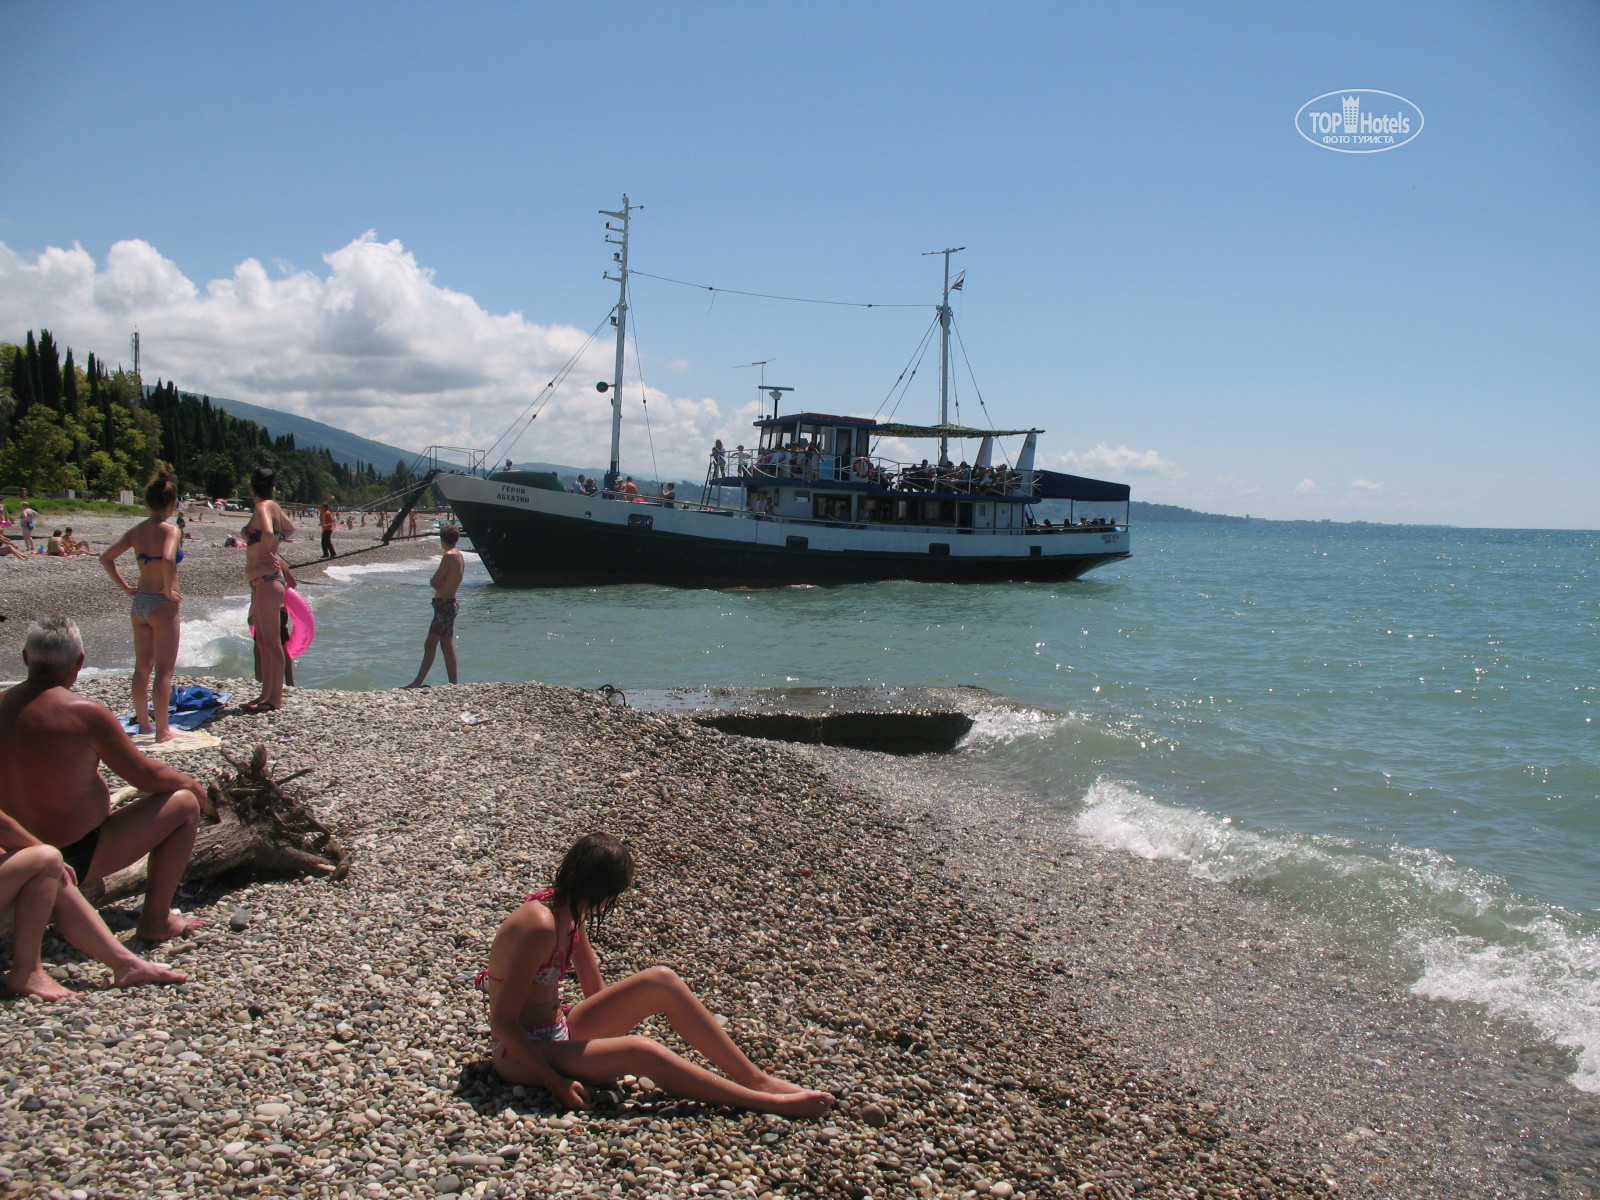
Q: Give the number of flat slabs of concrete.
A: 1